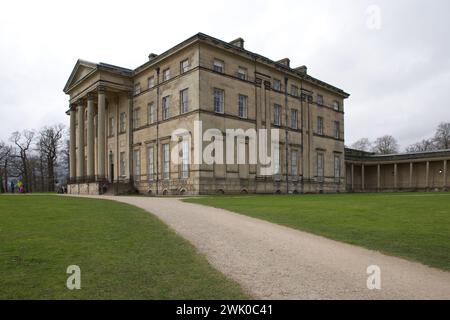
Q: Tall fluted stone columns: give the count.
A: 4